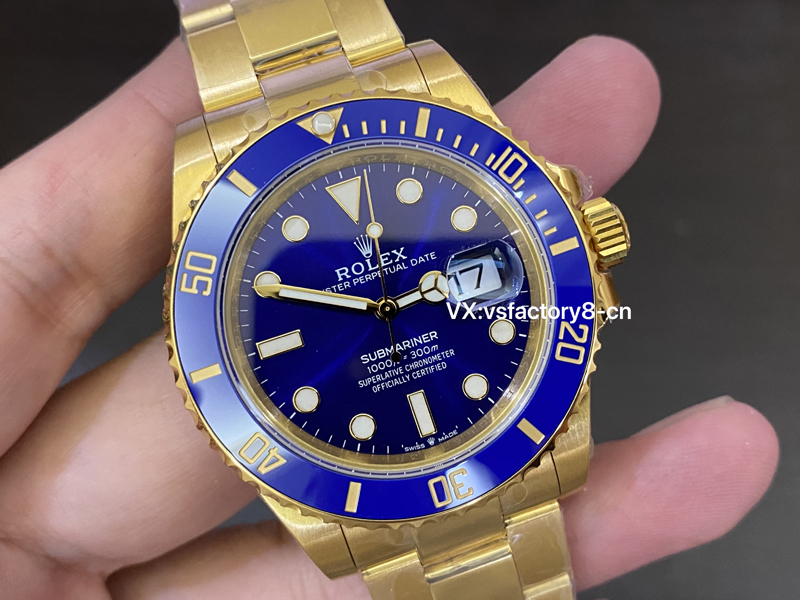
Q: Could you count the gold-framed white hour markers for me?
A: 11